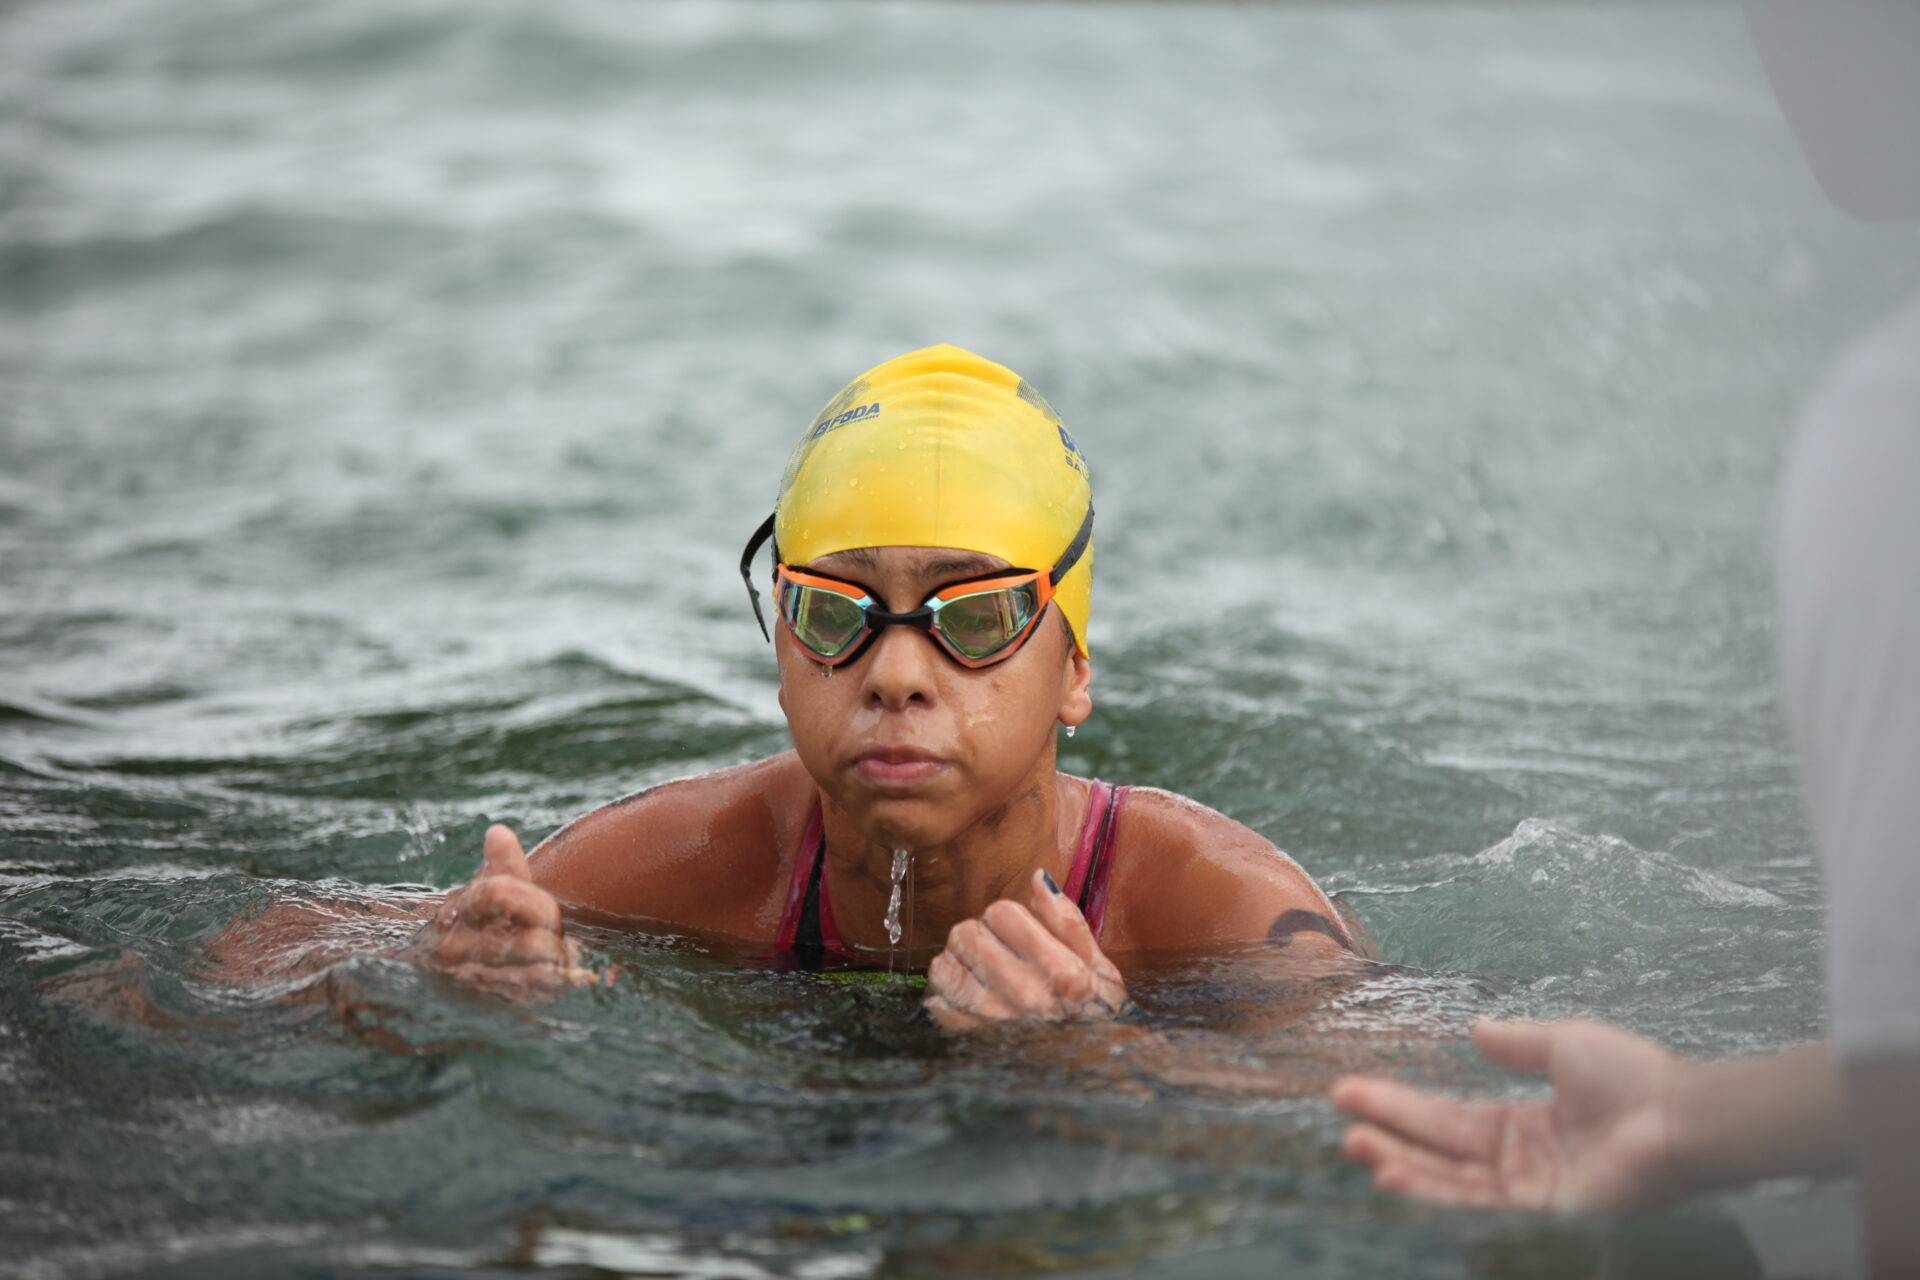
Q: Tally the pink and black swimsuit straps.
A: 2